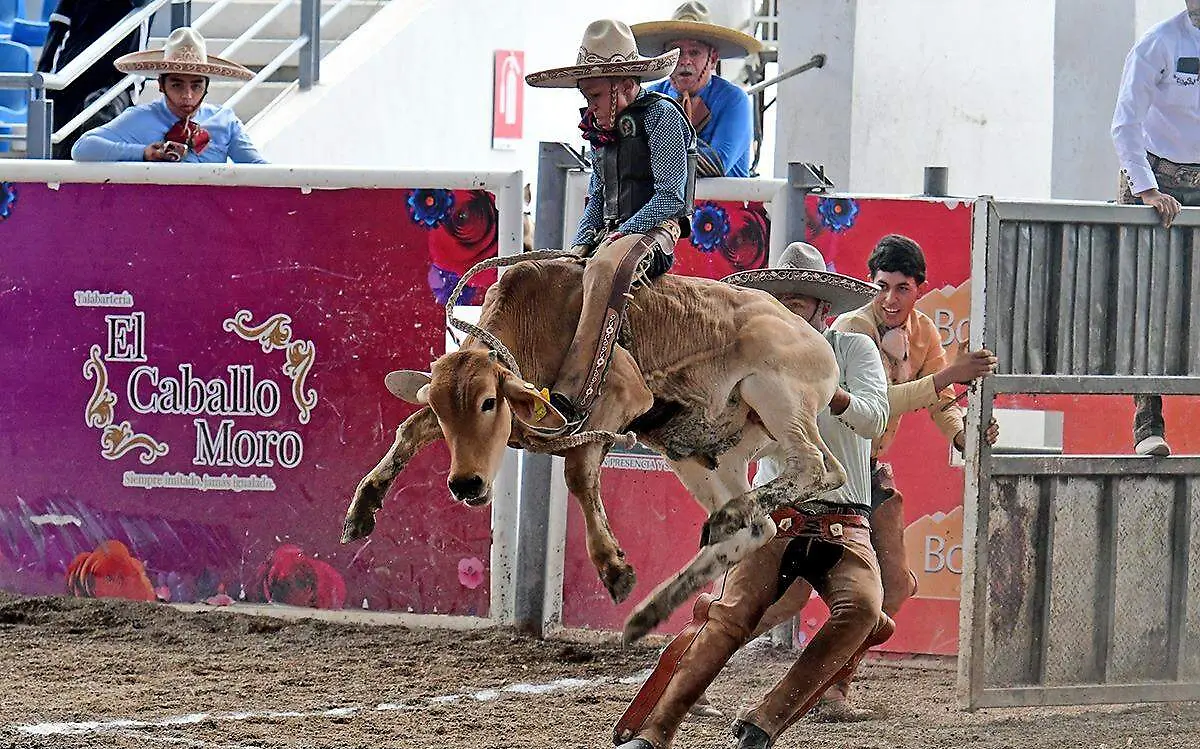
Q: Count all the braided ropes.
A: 1